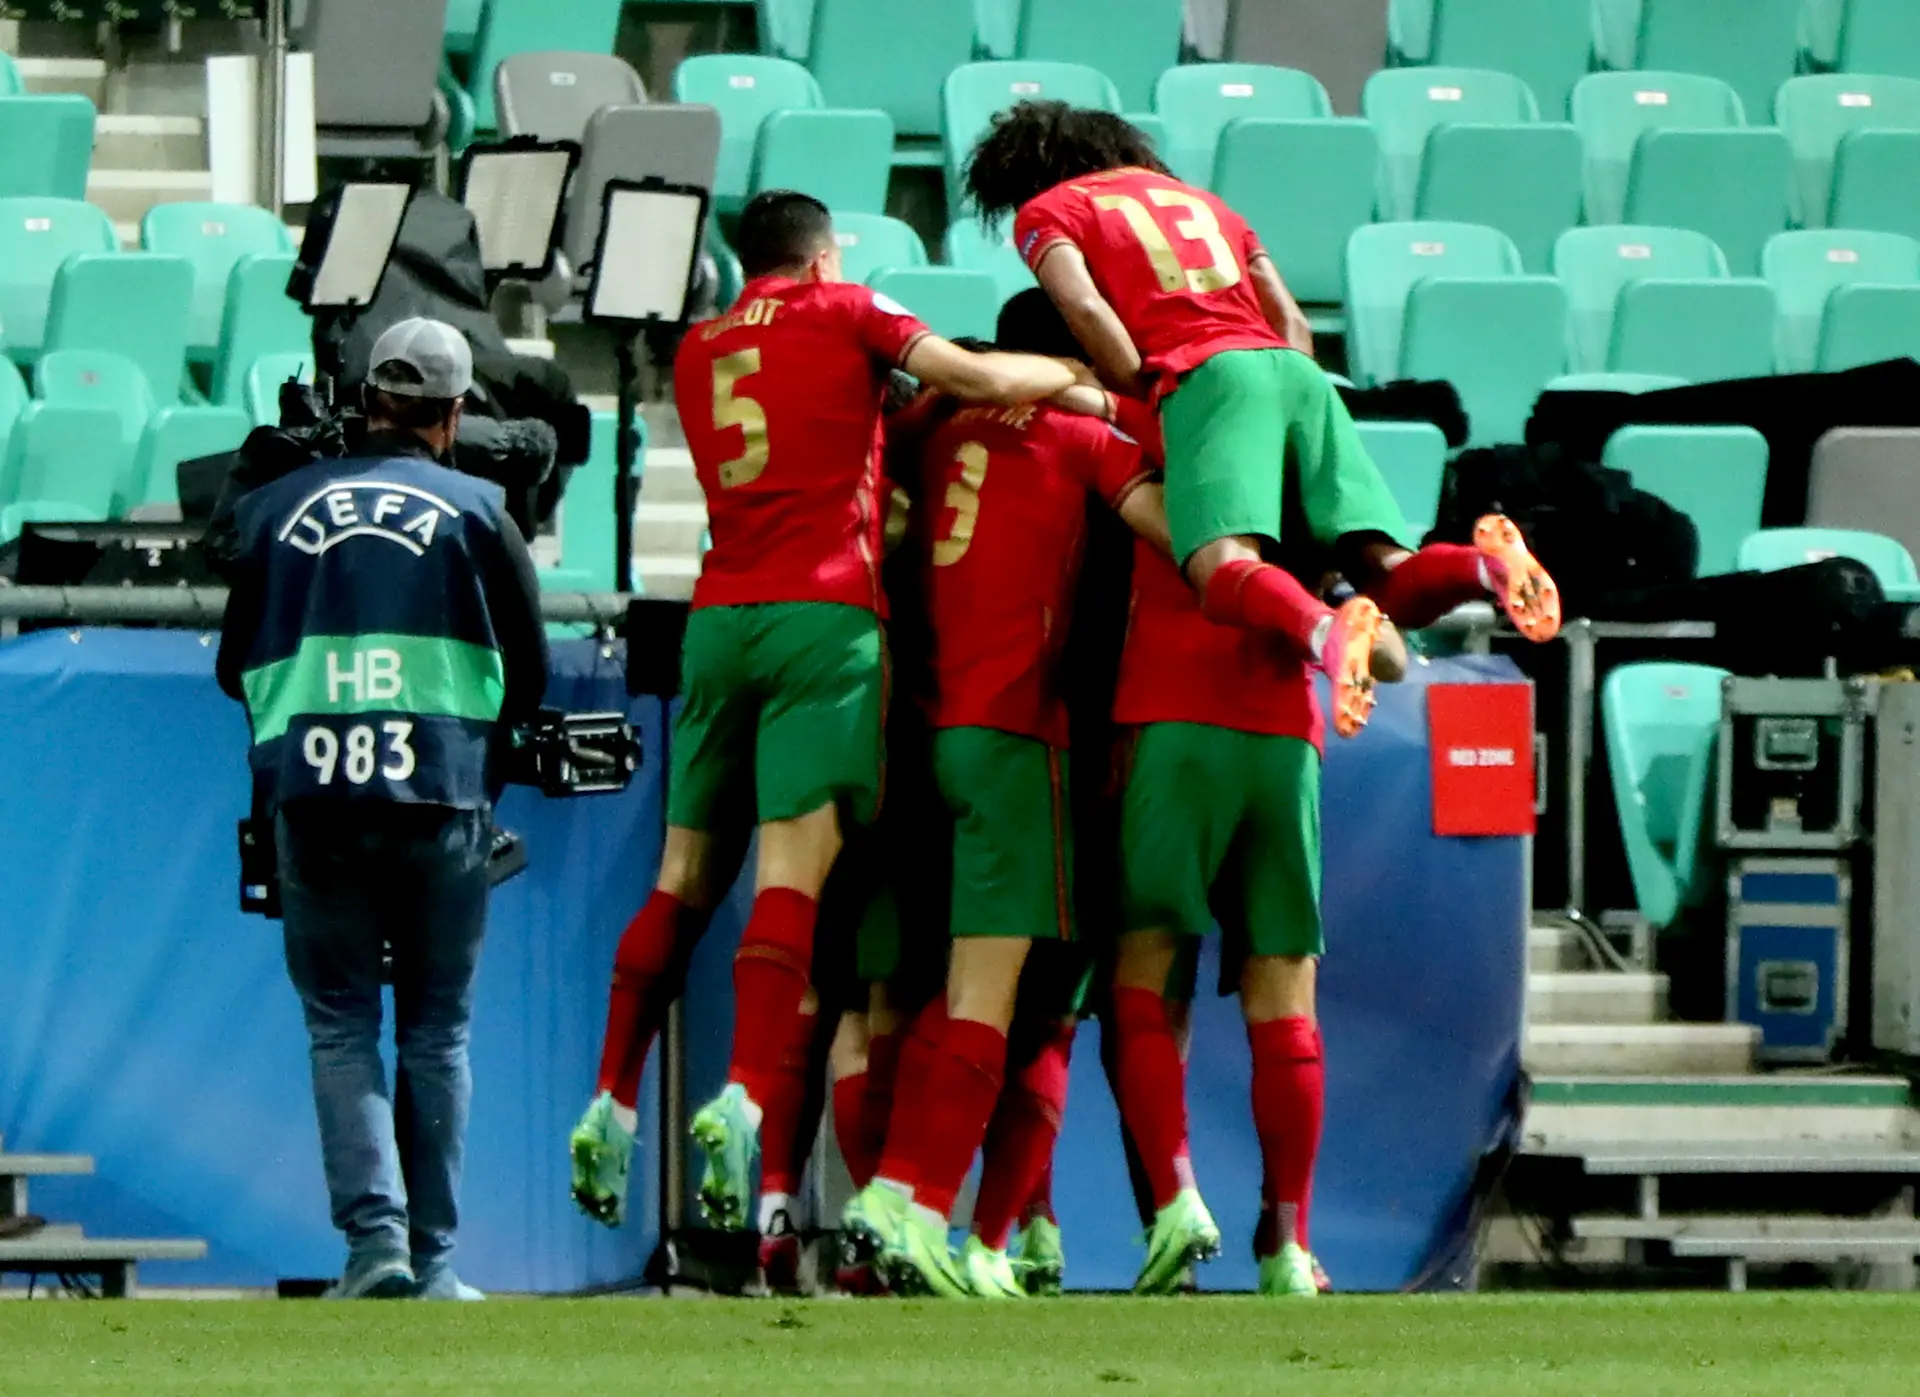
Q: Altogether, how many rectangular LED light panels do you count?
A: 3